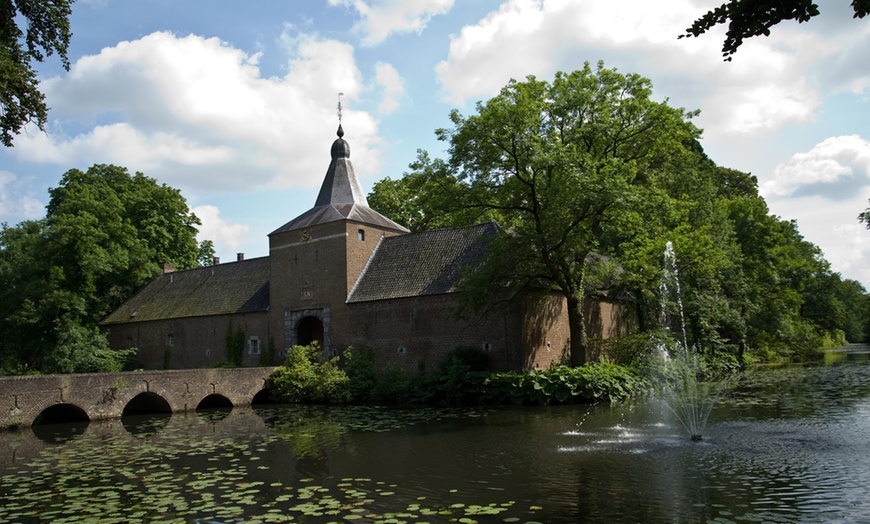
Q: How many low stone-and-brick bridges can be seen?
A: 1